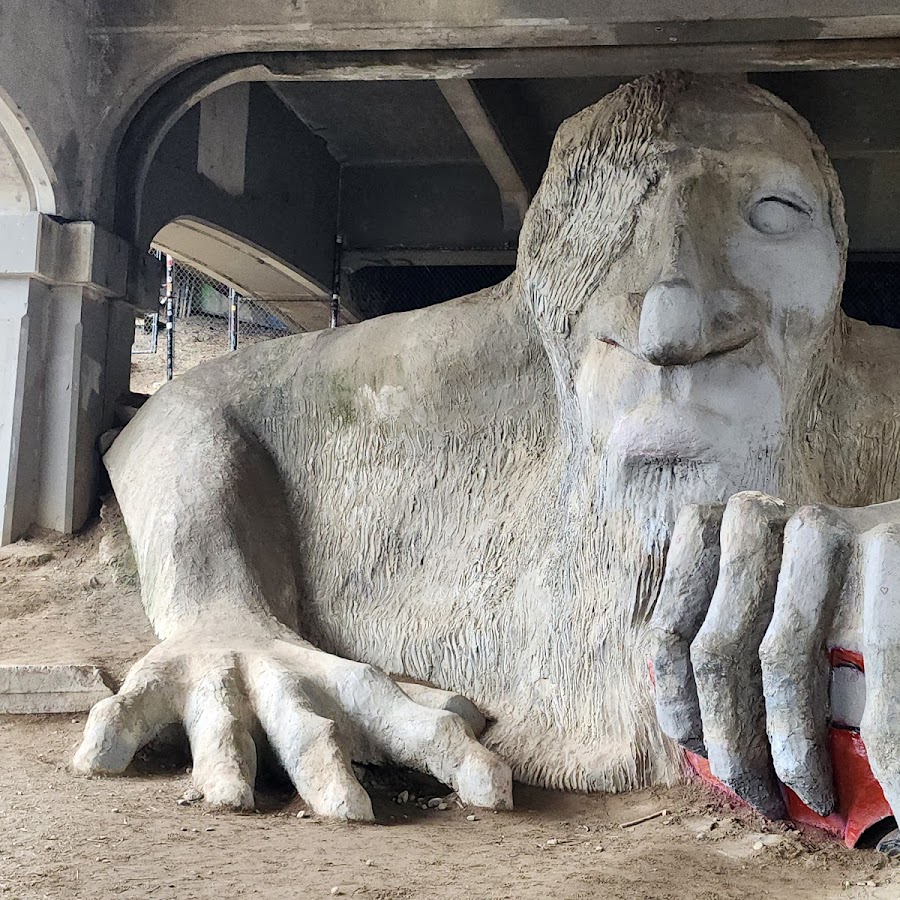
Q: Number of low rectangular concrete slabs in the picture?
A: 1